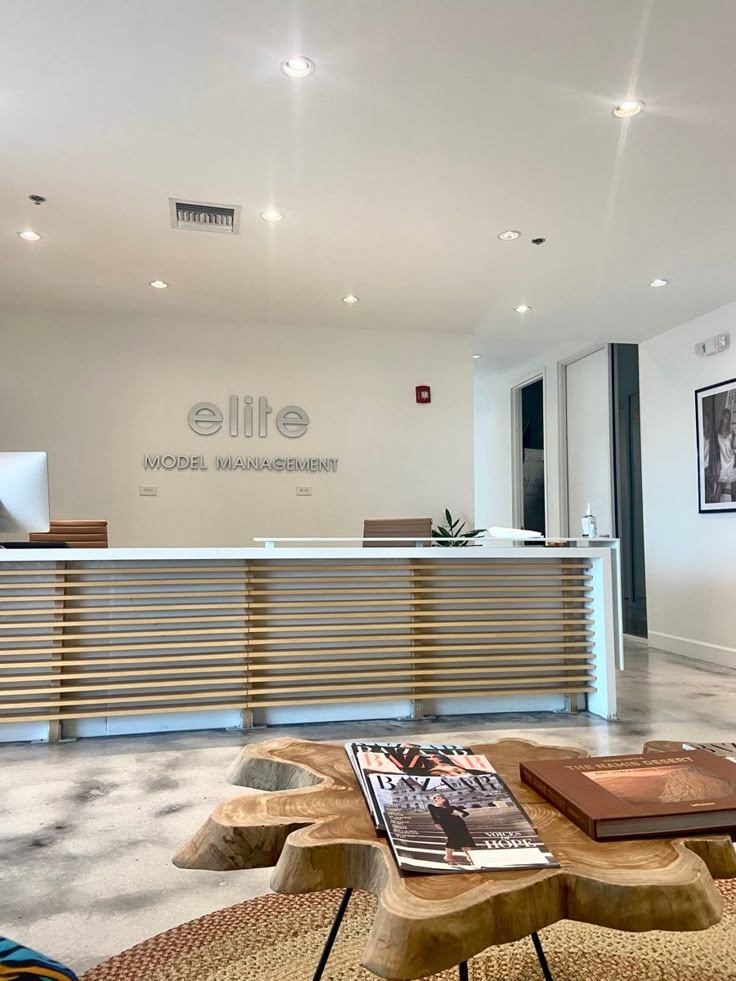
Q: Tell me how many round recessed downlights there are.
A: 10